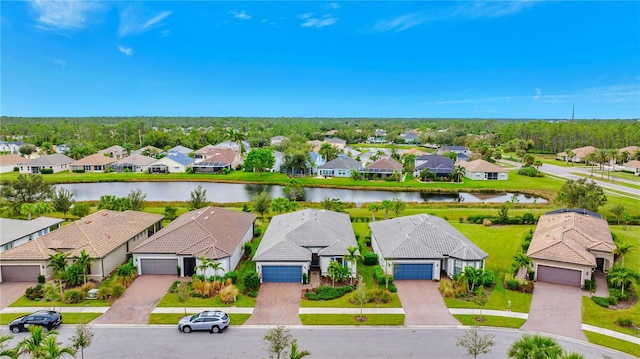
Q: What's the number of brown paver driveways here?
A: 5